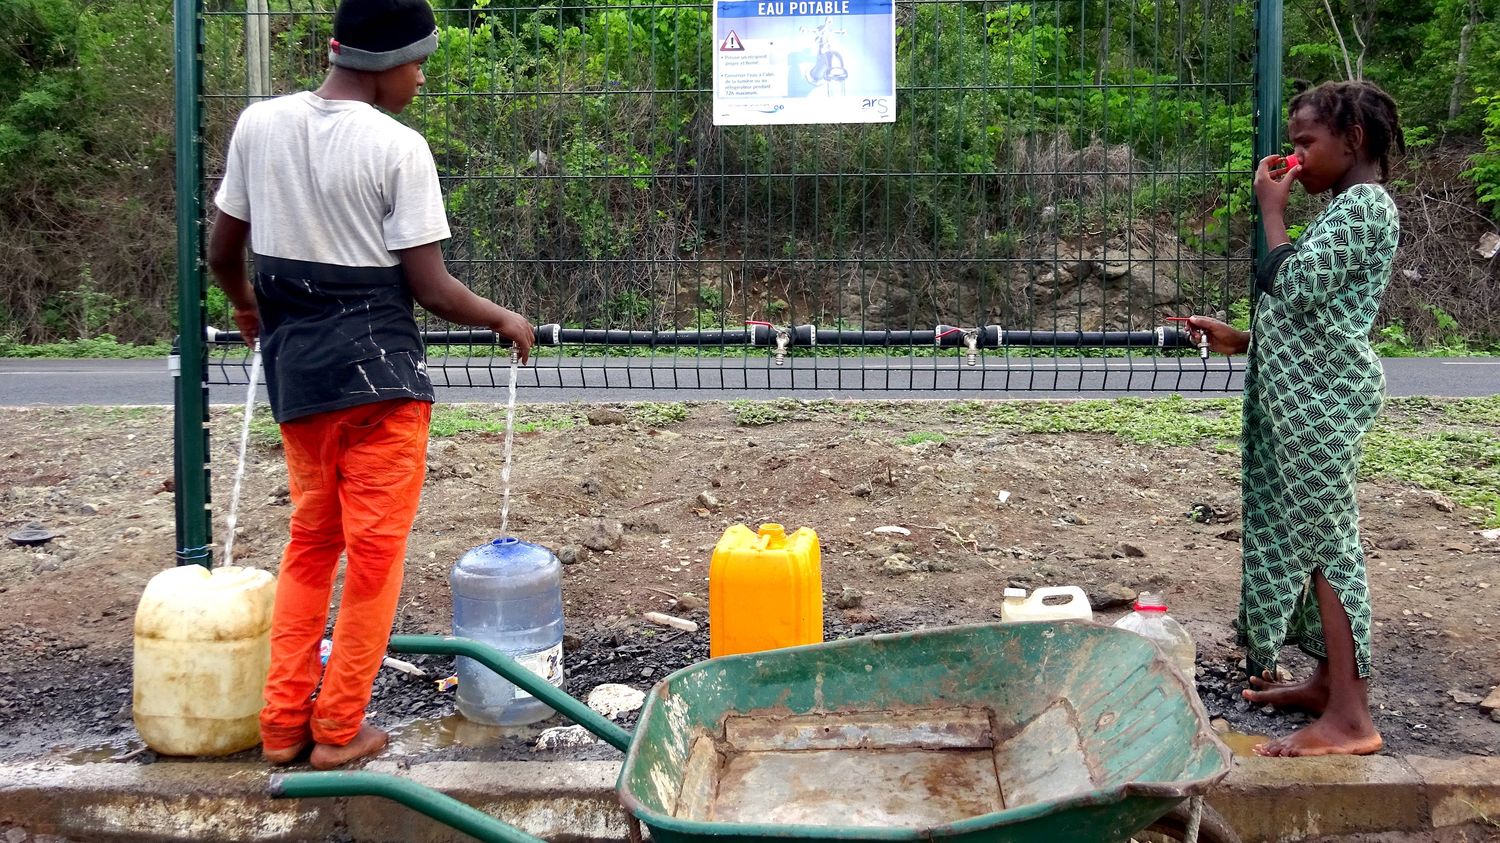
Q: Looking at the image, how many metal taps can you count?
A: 5